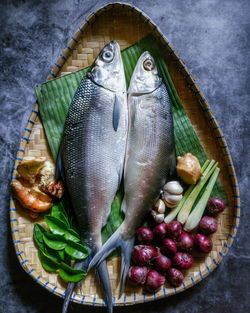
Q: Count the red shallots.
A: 14